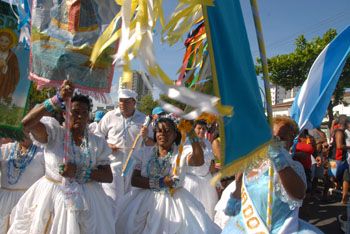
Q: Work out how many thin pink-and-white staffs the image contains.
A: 1